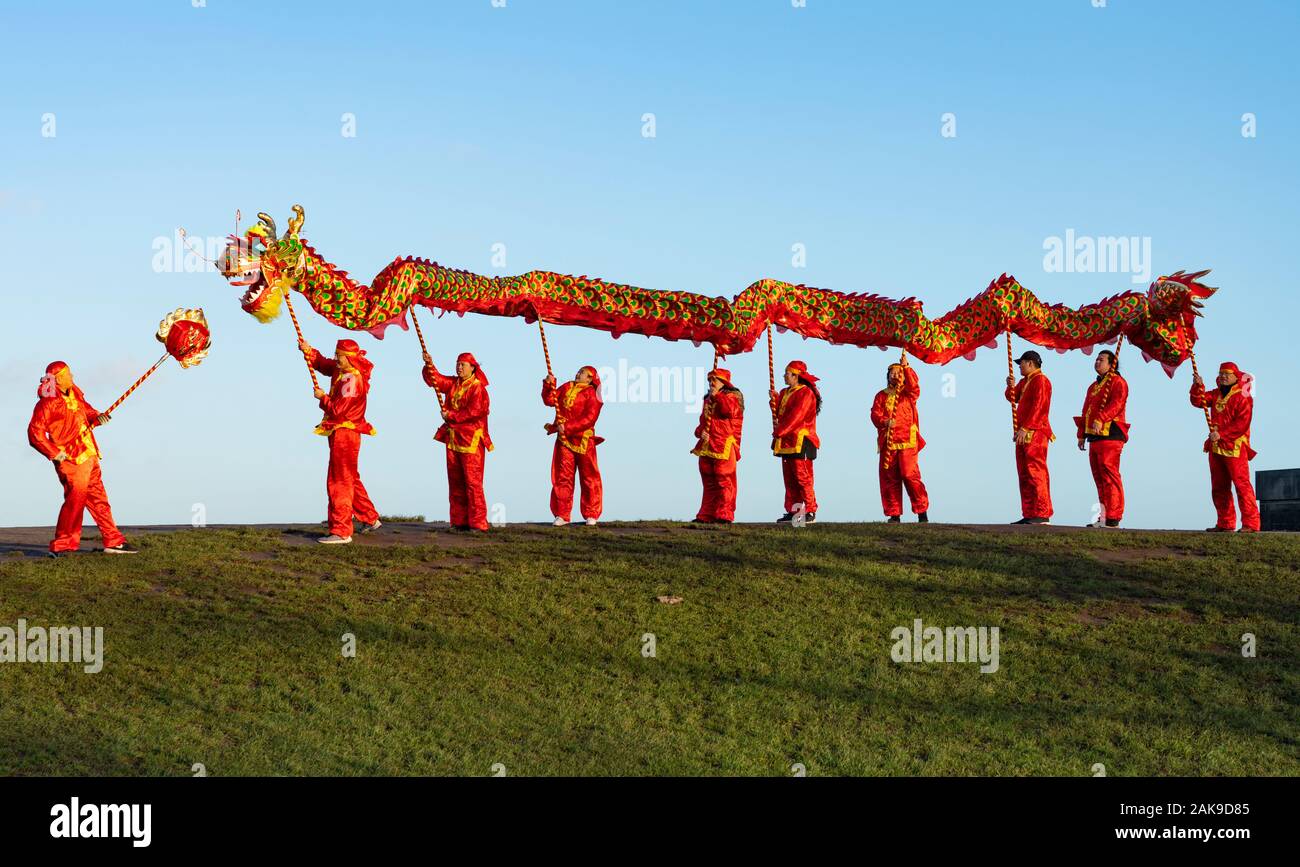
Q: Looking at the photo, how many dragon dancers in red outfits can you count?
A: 10